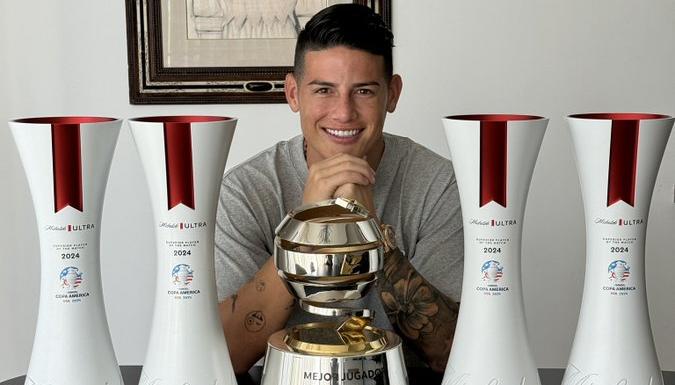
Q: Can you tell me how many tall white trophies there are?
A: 4